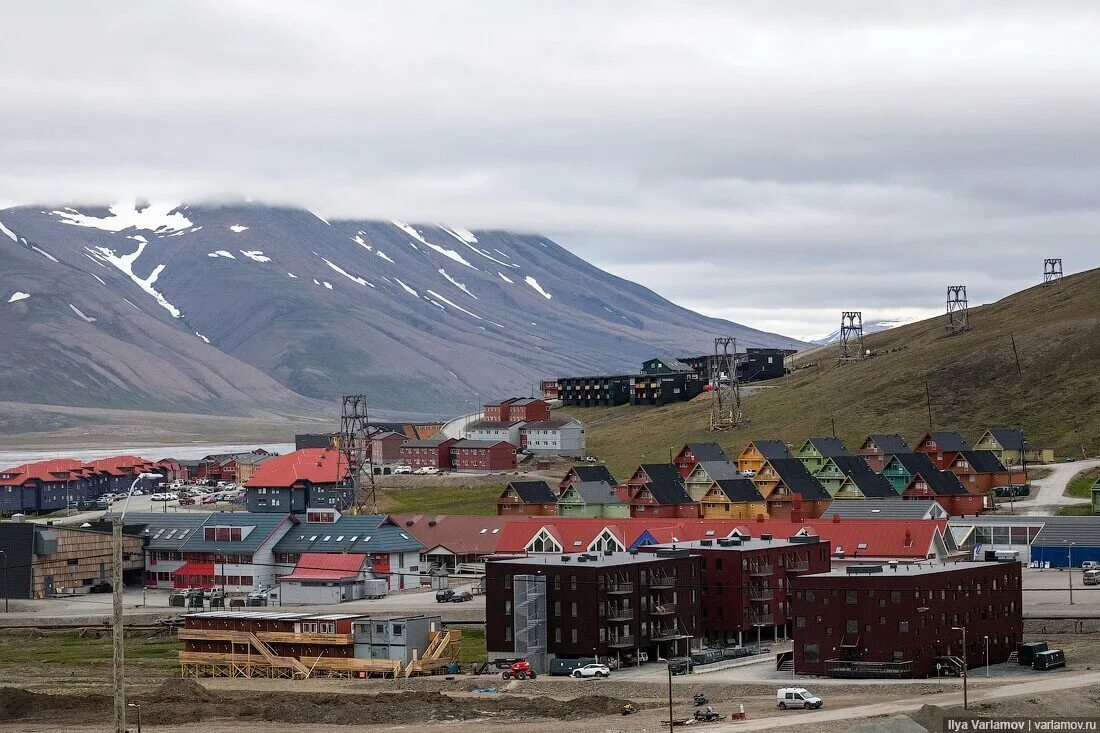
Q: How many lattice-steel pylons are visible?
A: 5